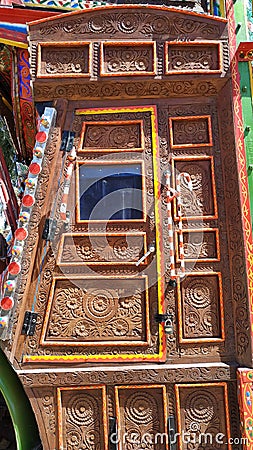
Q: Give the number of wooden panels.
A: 13